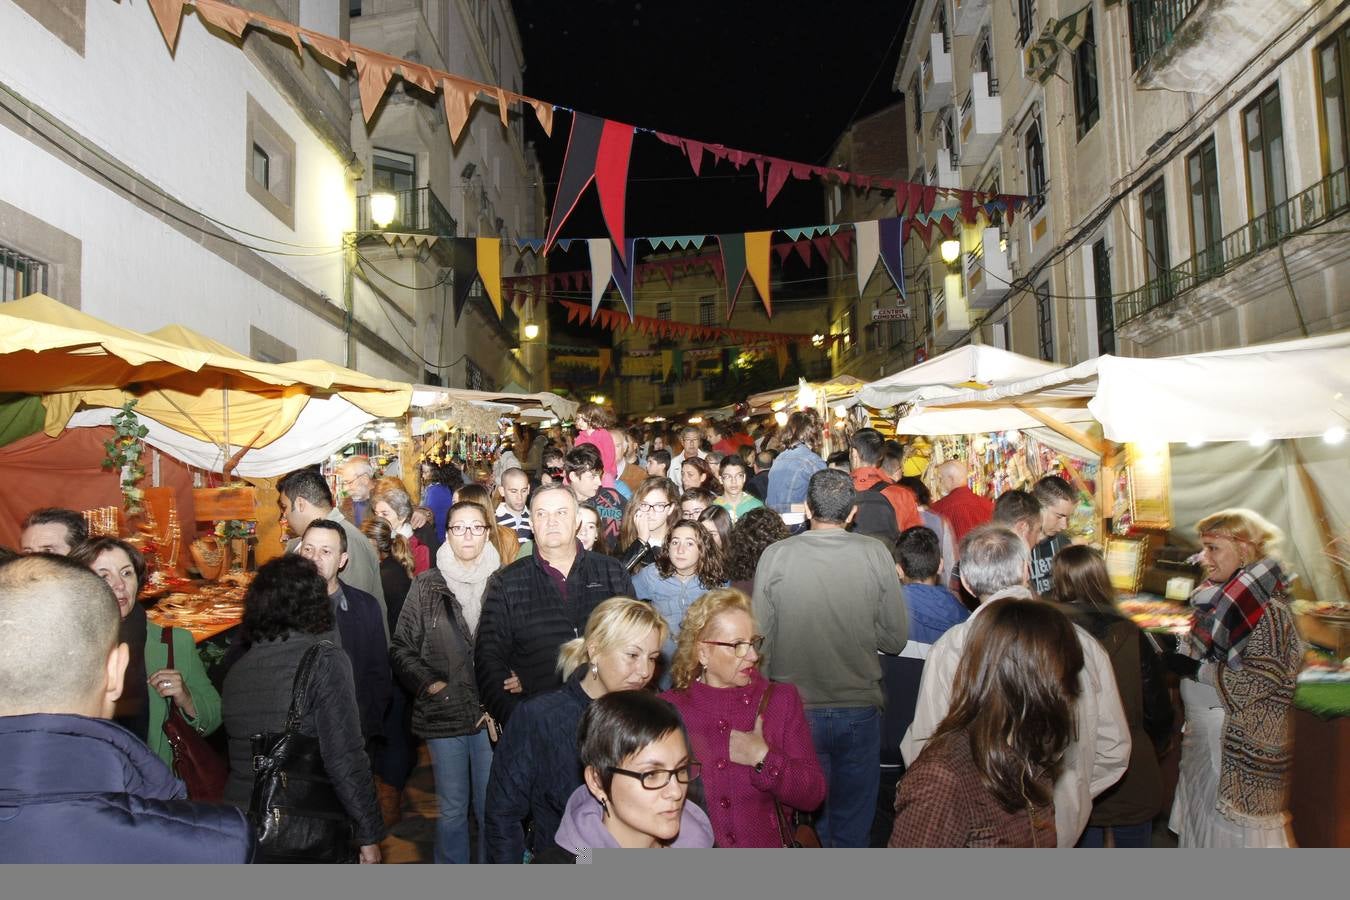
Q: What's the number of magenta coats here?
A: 1